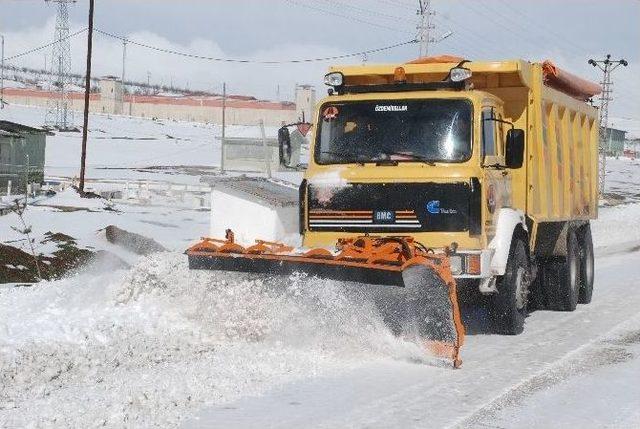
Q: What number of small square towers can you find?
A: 2